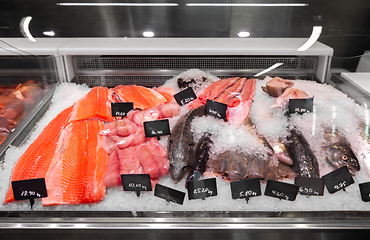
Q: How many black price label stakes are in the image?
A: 14